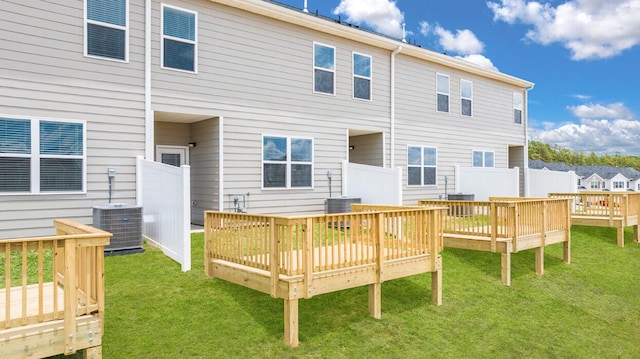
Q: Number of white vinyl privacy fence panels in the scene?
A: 4